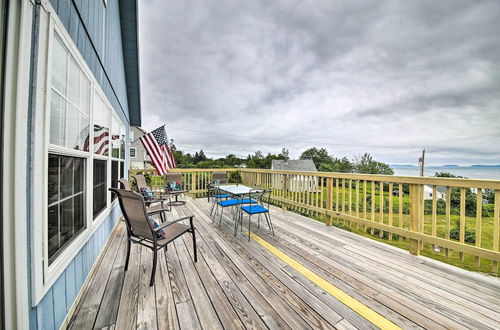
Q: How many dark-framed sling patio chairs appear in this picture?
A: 5